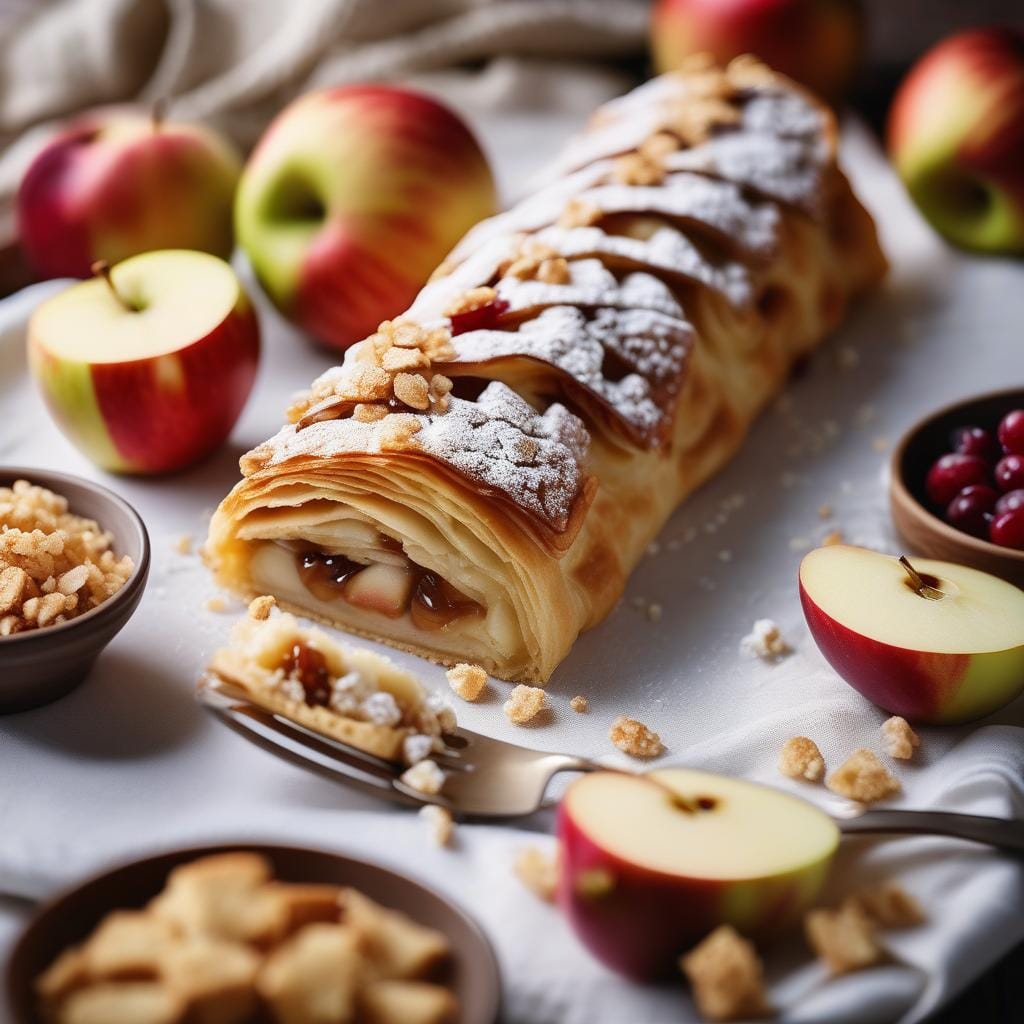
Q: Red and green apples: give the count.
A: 7